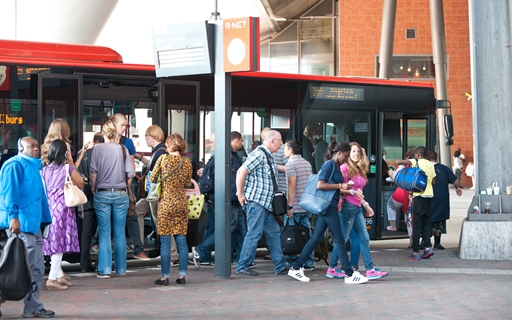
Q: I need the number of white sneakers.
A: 2